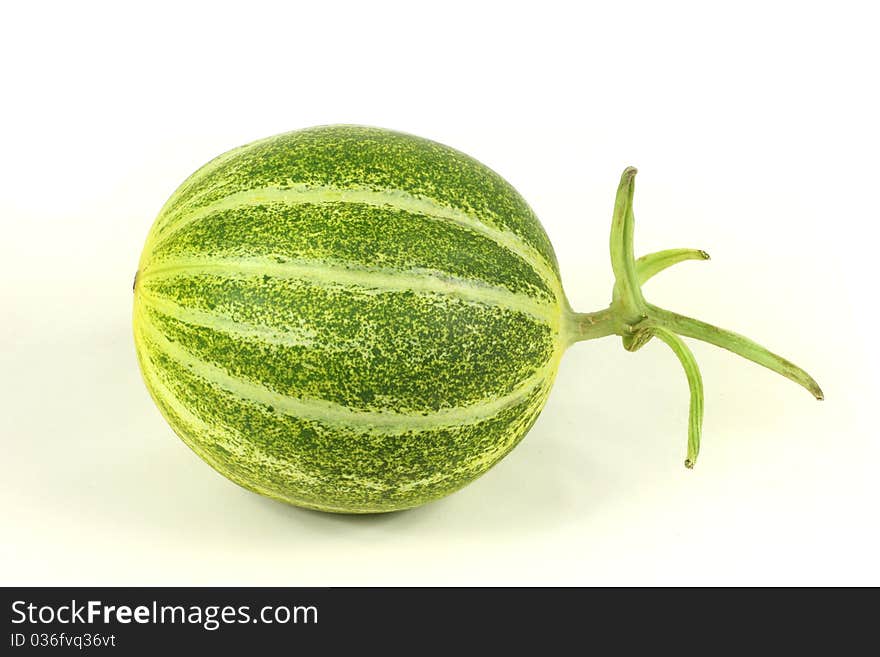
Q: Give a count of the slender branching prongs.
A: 4